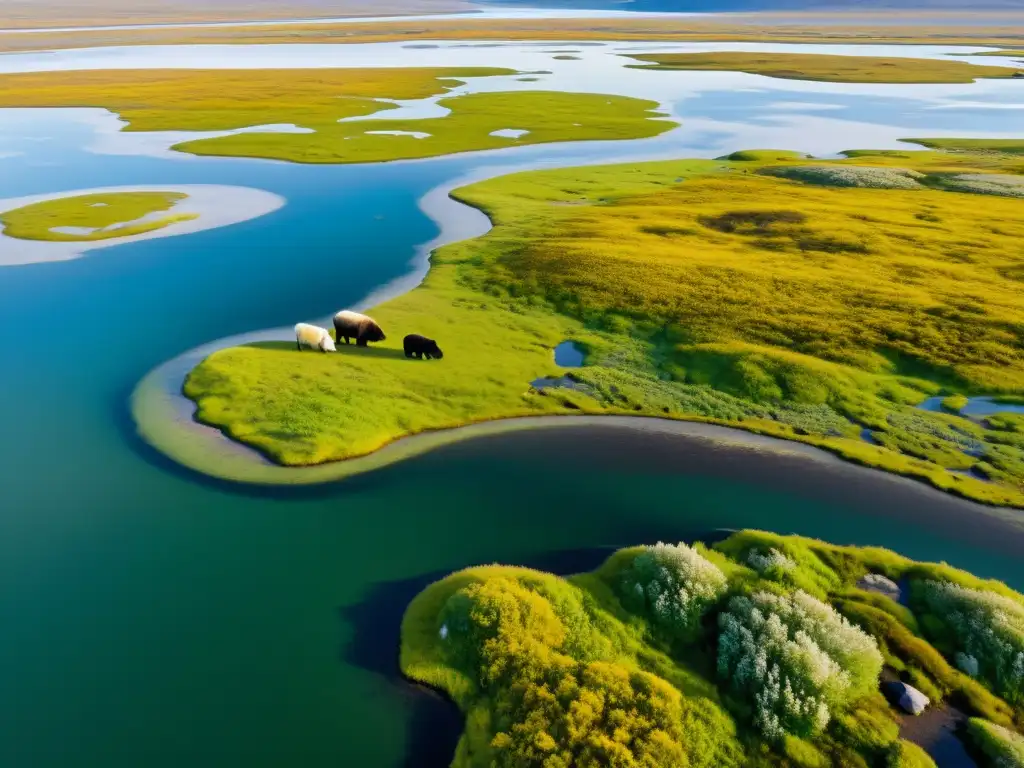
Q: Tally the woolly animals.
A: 3